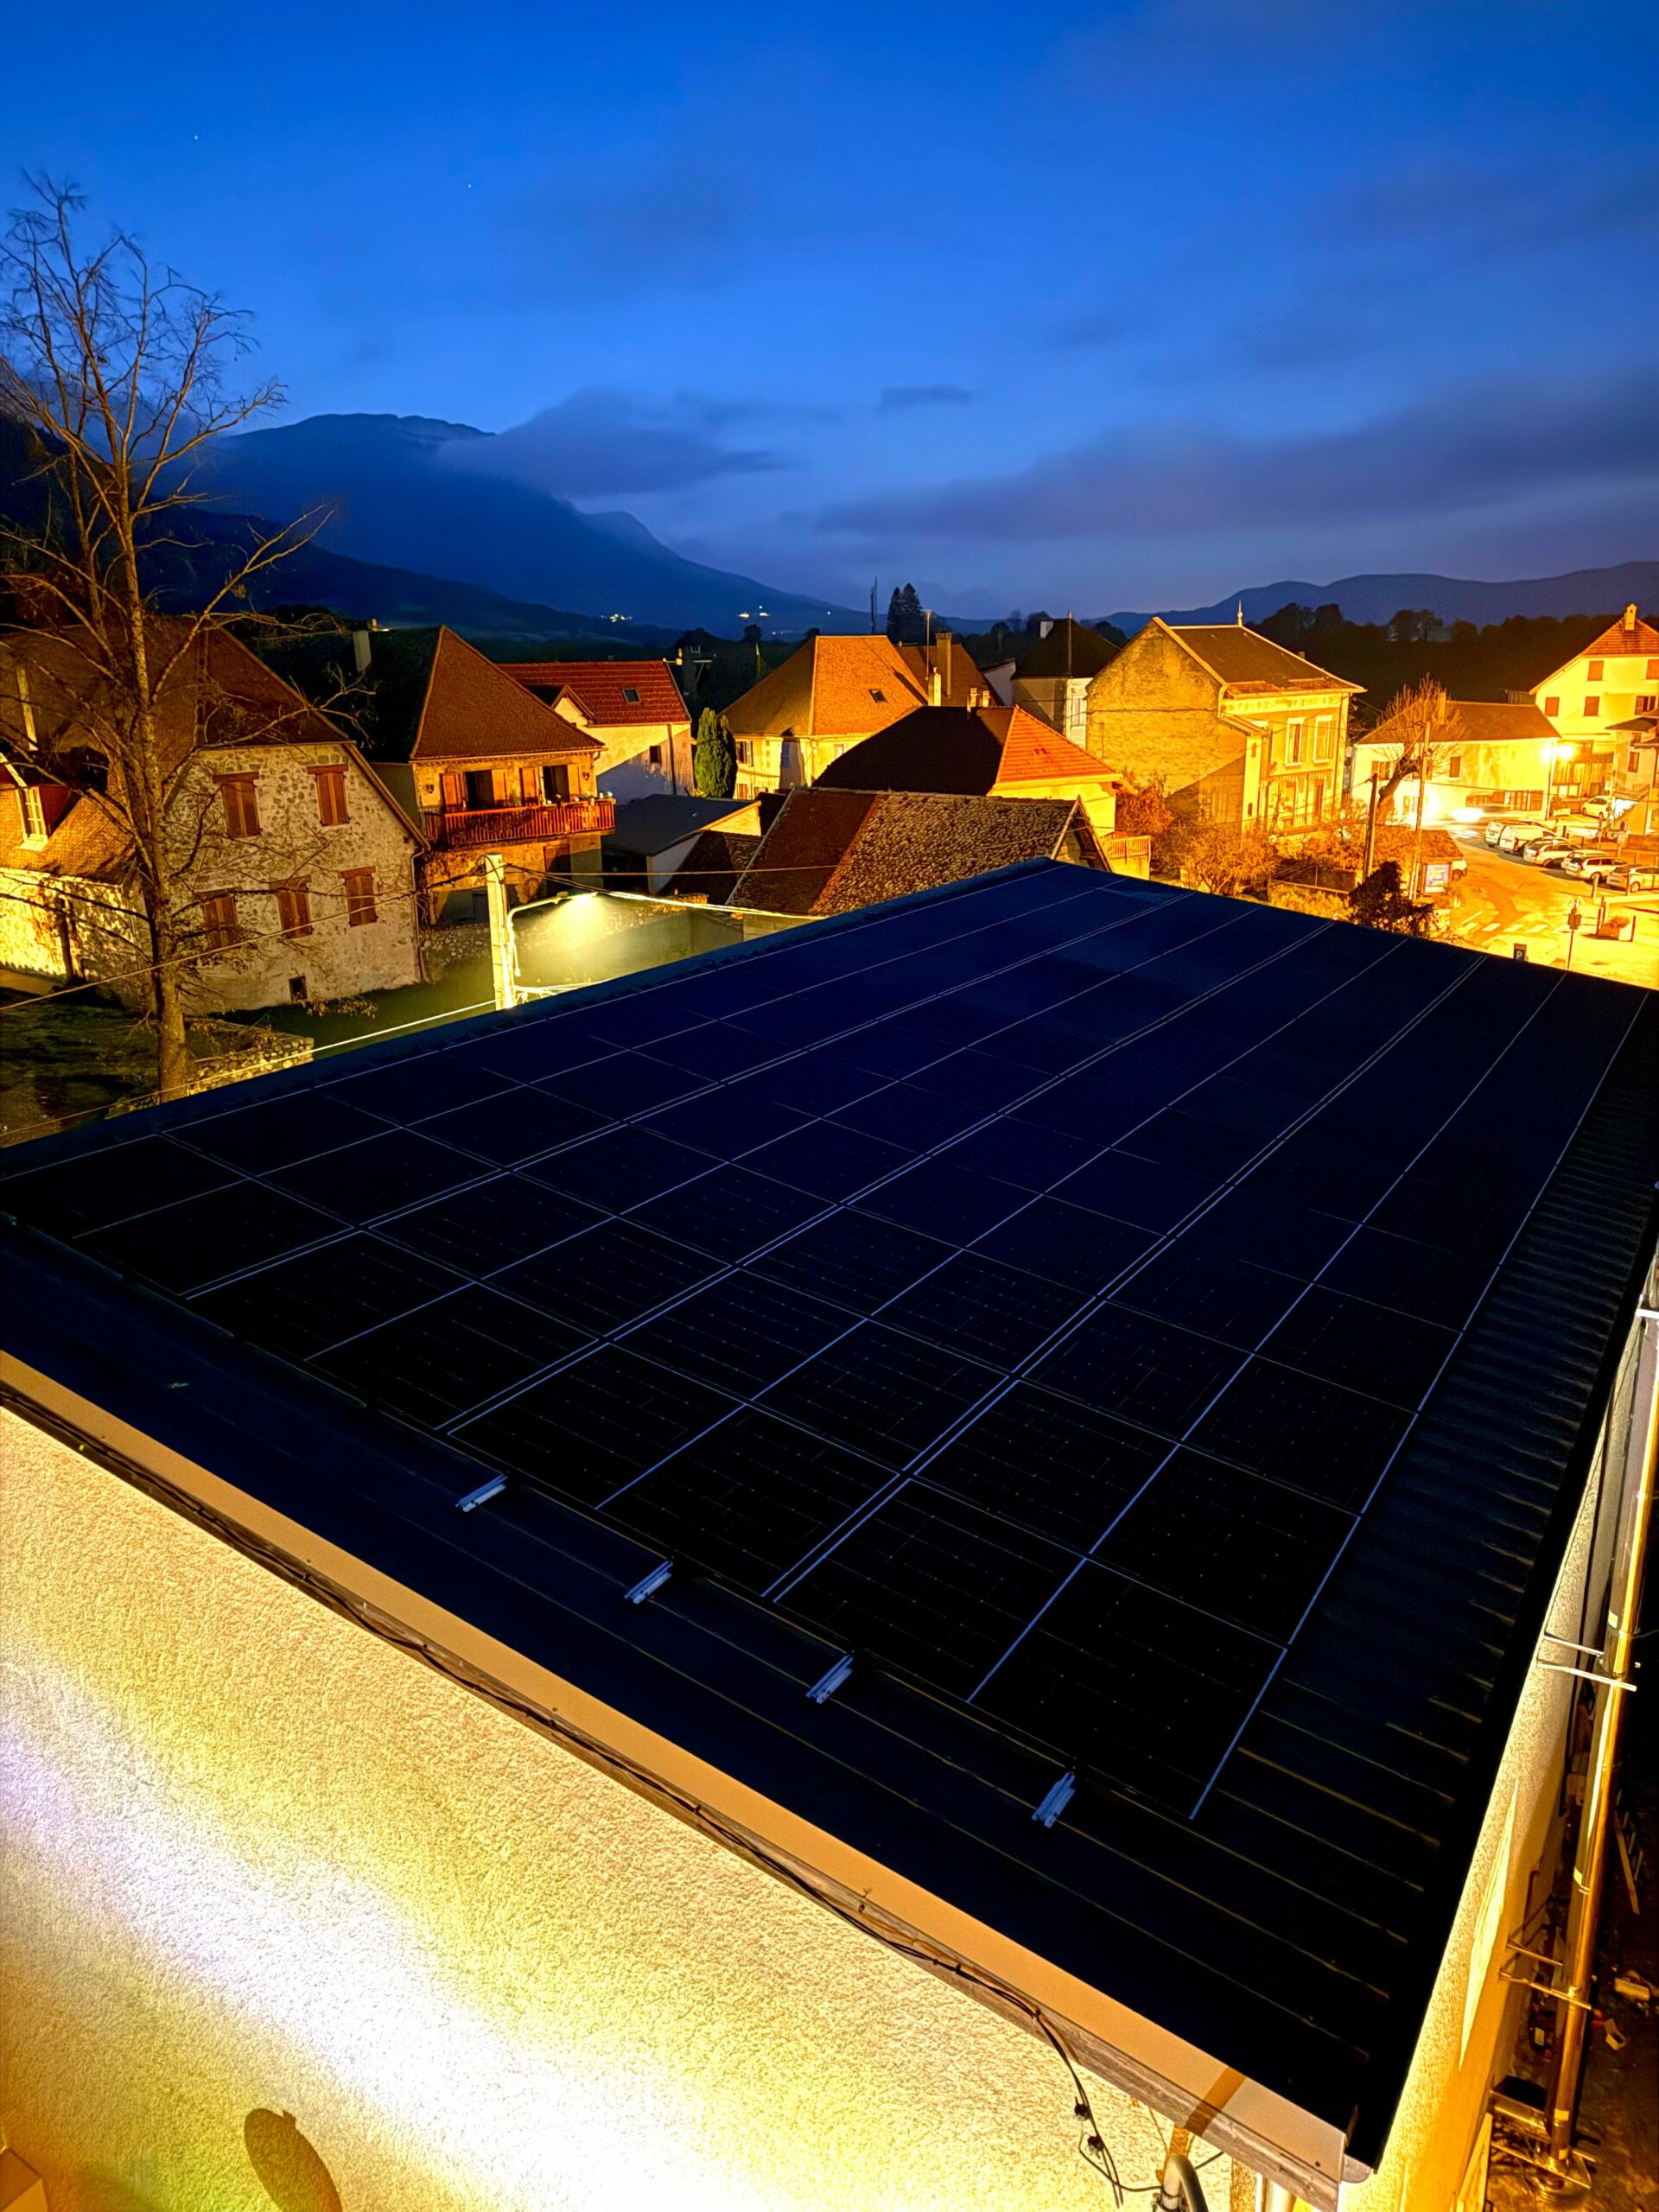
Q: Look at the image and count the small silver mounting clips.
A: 4